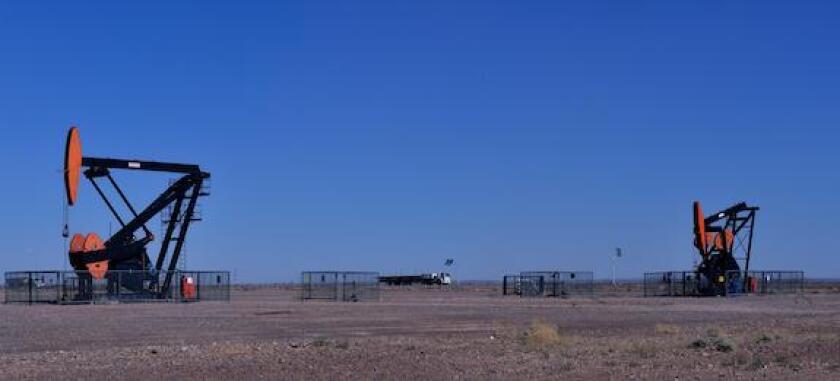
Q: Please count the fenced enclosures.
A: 4